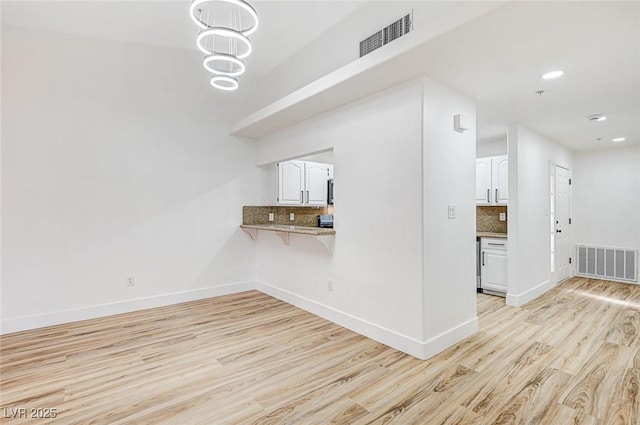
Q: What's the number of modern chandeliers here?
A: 1